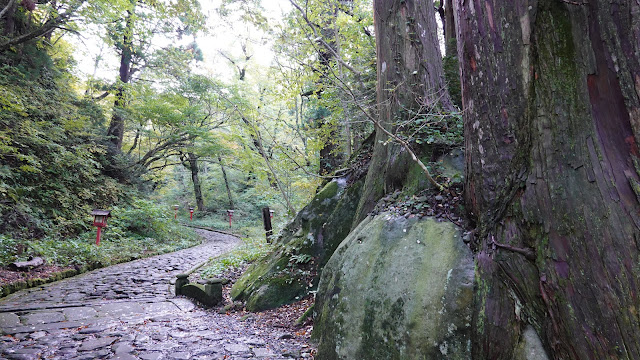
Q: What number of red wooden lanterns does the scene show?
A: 5